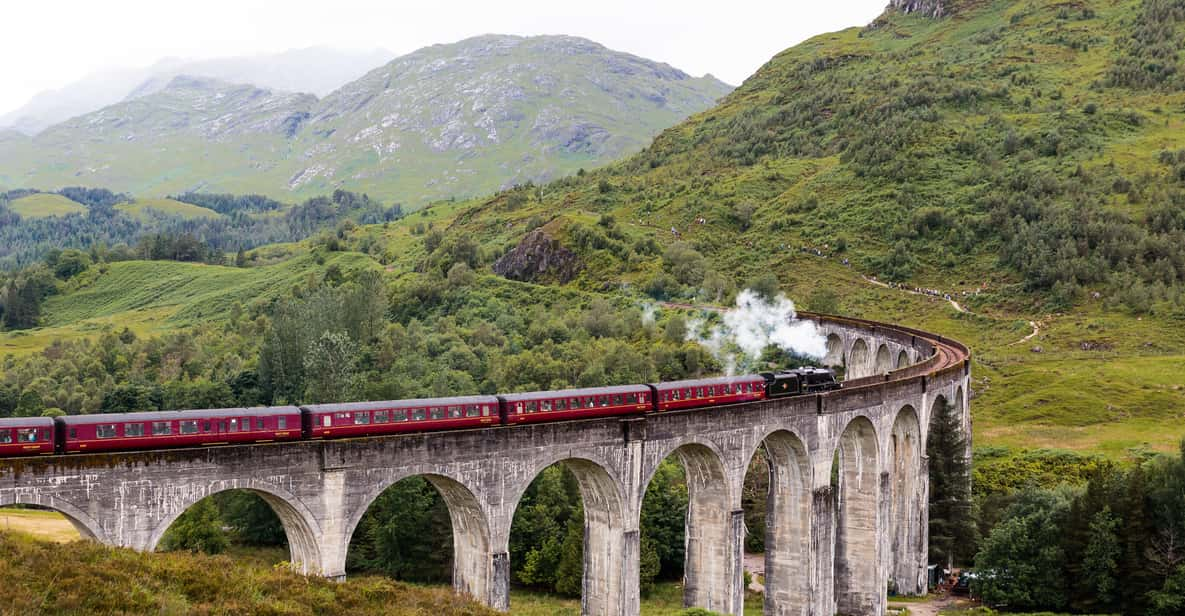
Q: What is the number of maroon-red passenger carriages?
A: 5